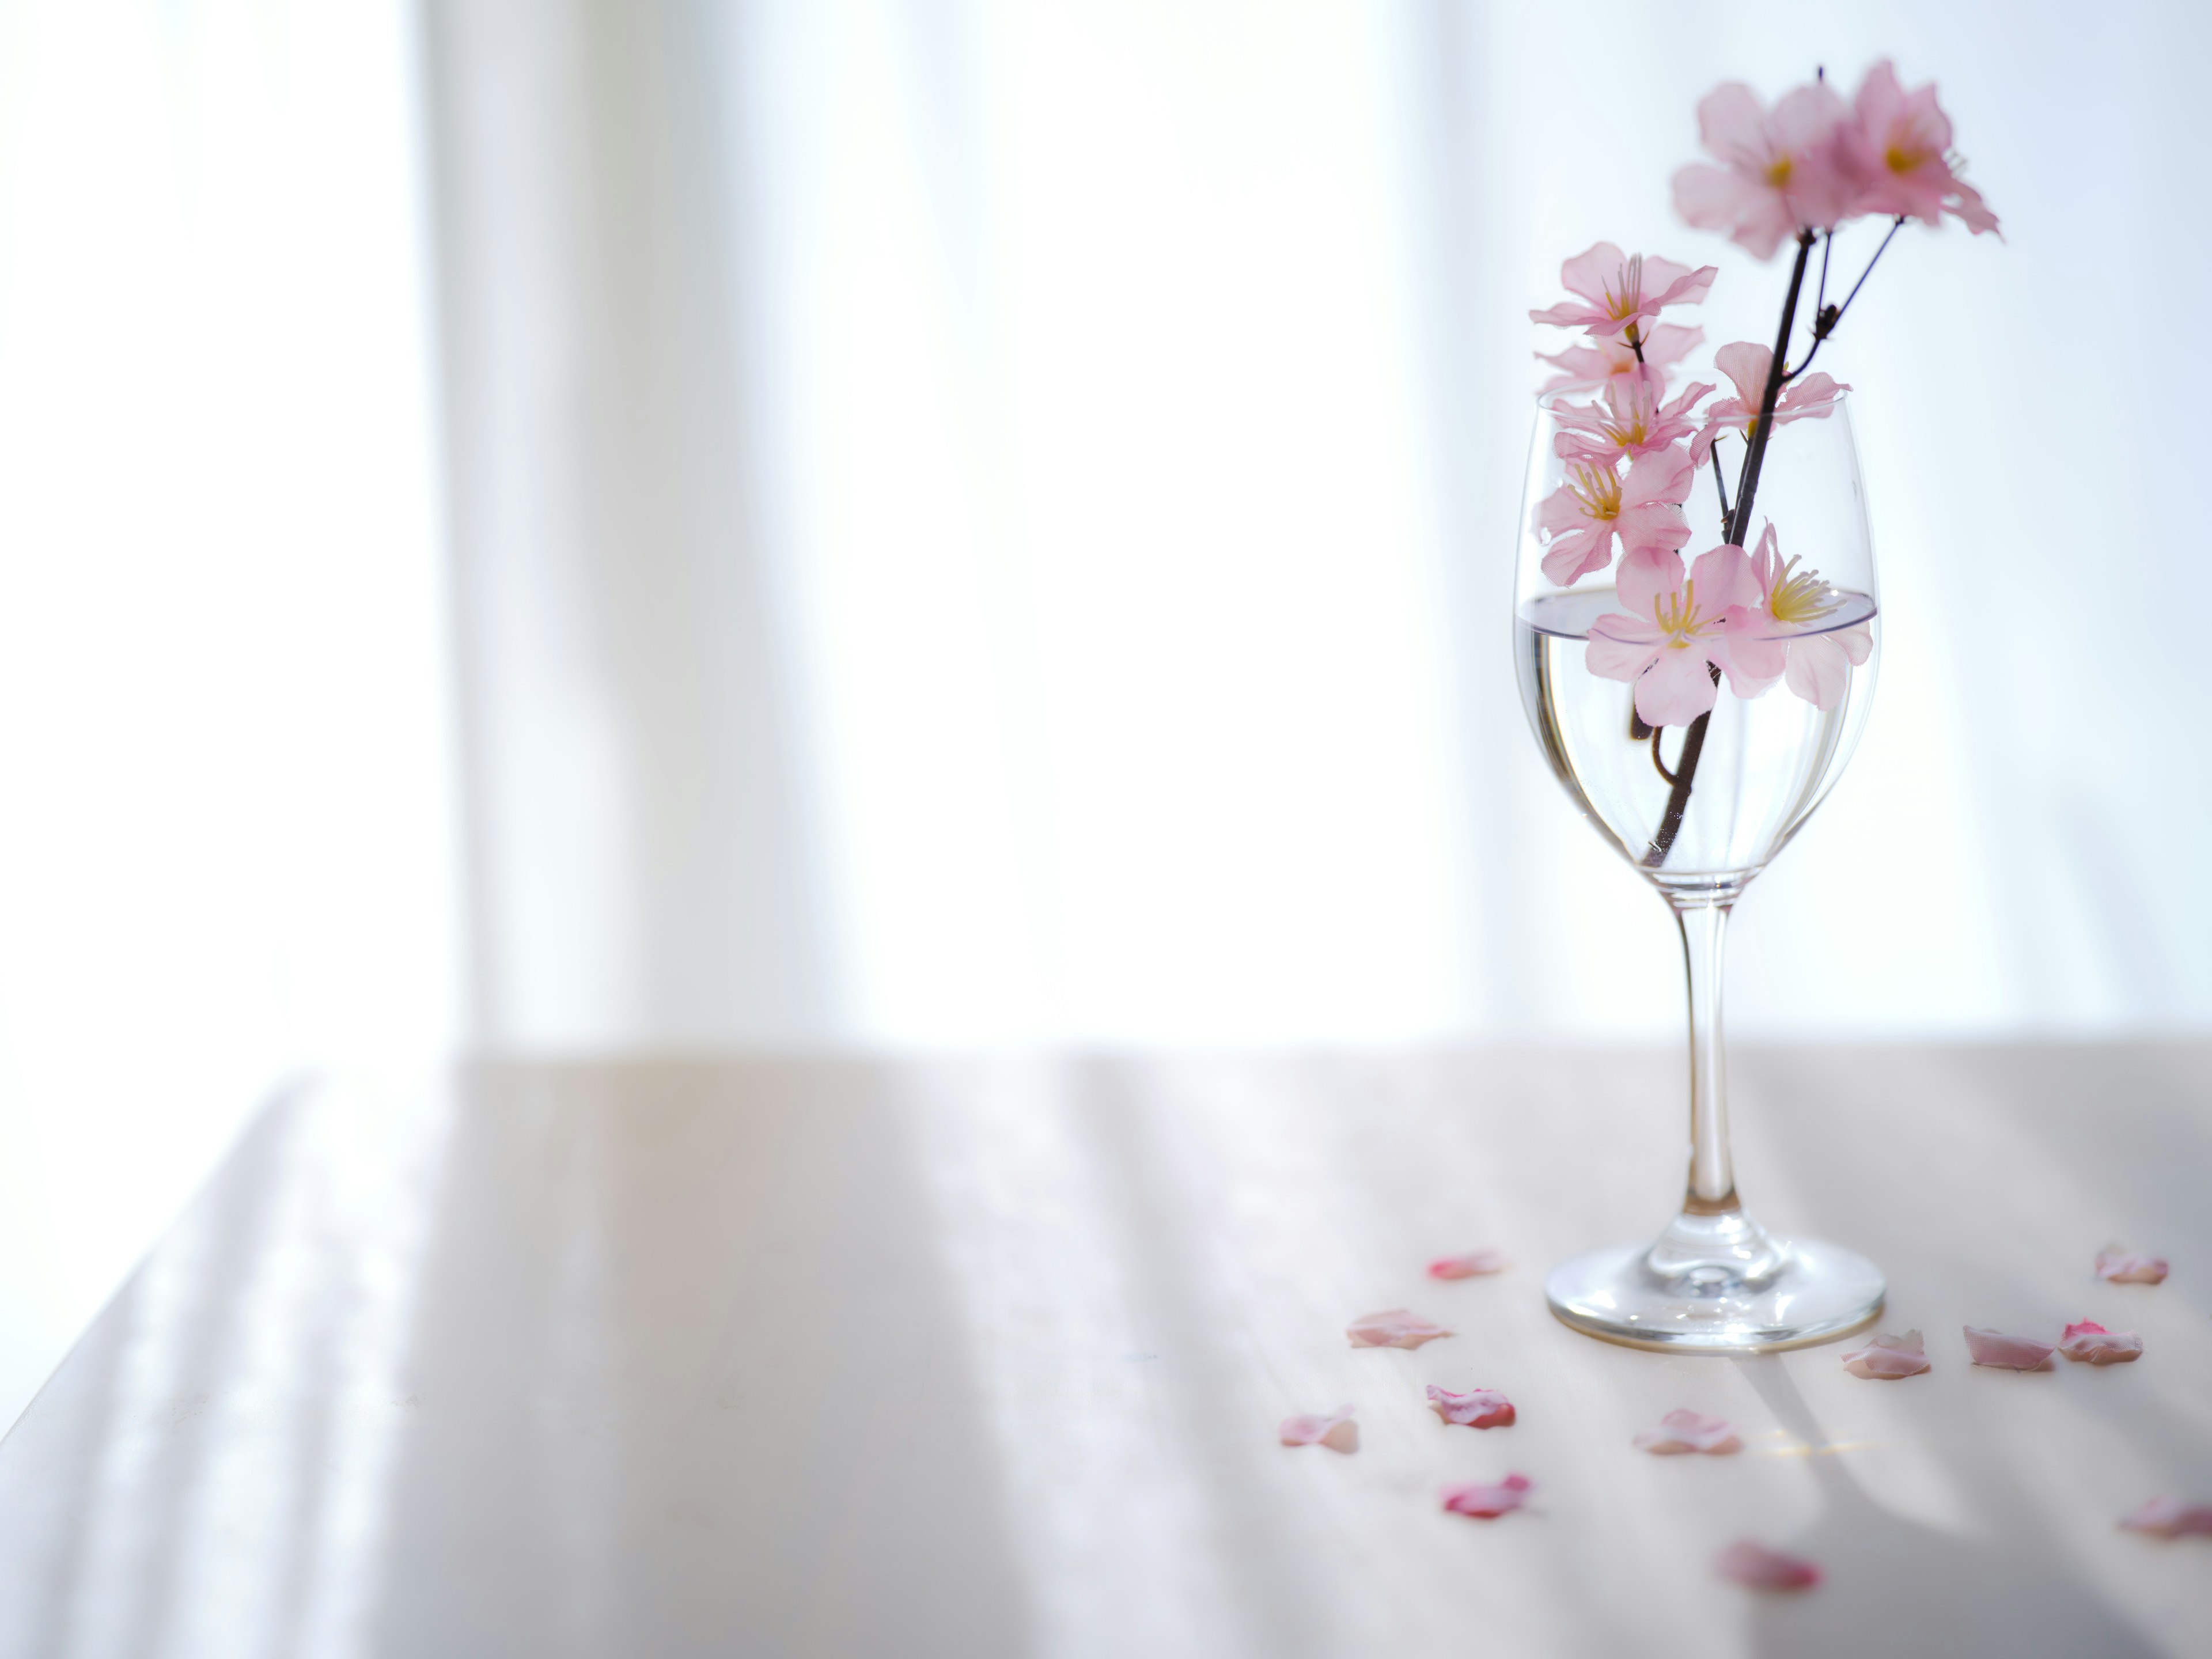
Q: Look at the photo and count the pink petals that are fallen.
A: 12